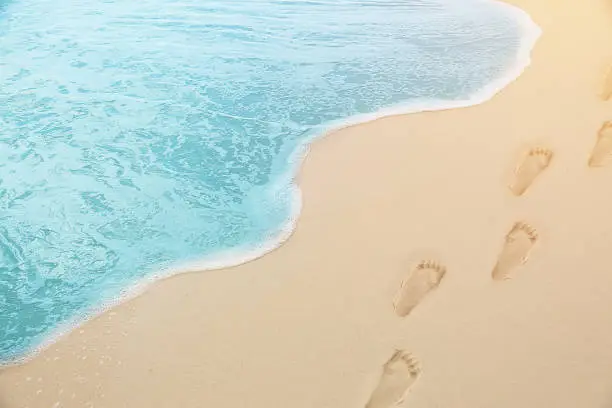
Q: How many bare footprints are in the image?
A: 6